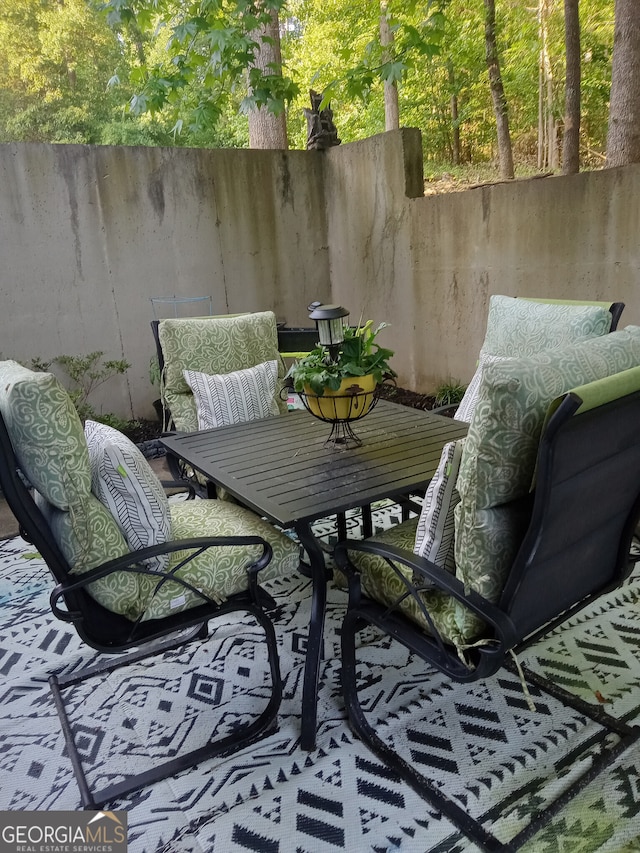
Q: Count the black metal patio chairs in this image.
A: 4